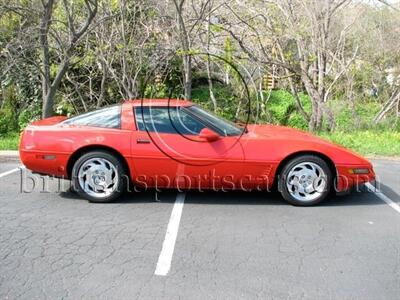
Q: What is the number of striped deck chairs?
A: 0